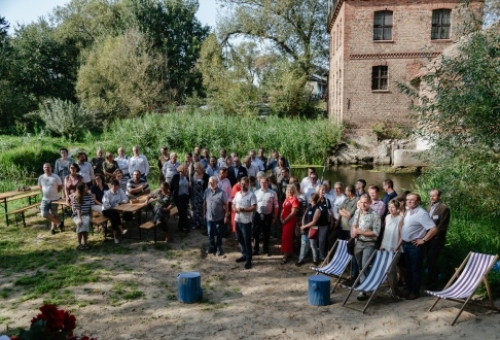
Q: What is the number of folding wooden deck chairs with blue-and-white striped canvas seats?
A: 3